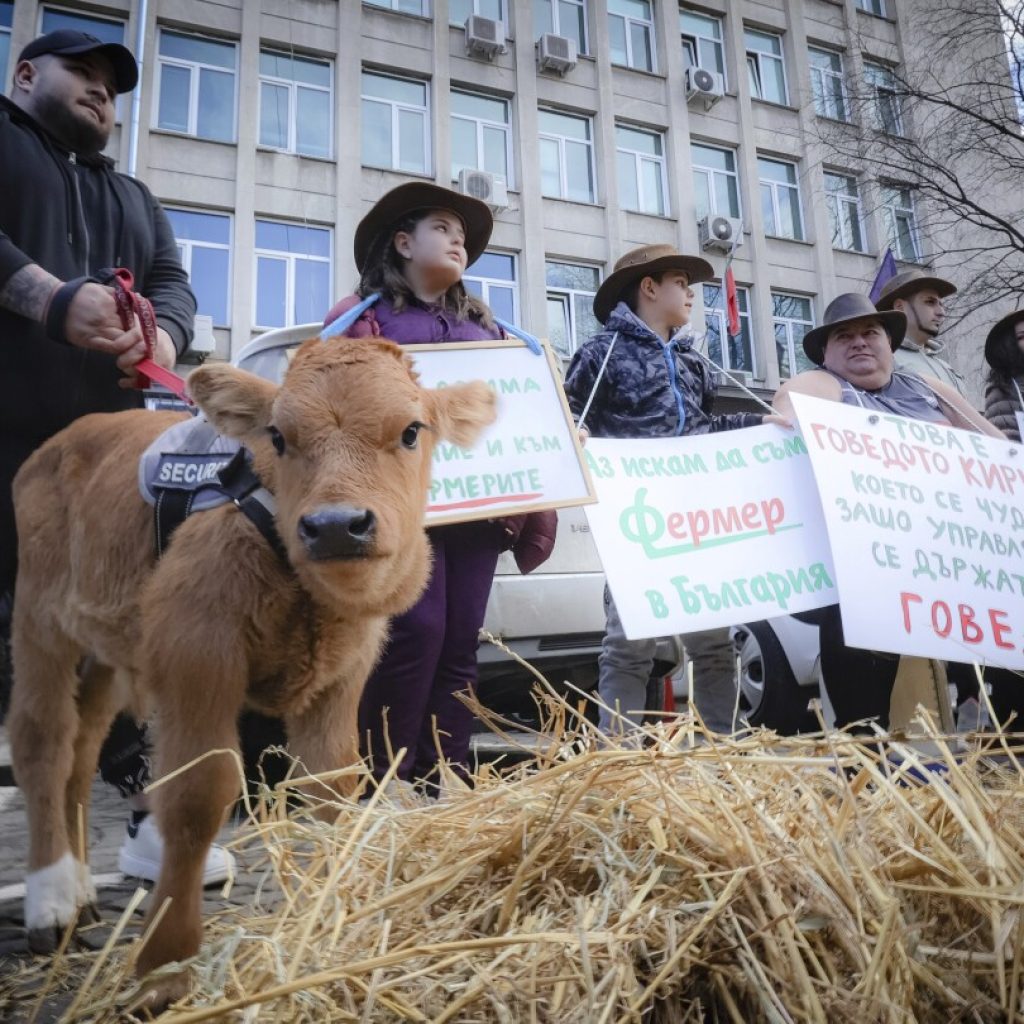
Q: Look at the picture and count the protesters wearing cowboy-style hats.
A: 5